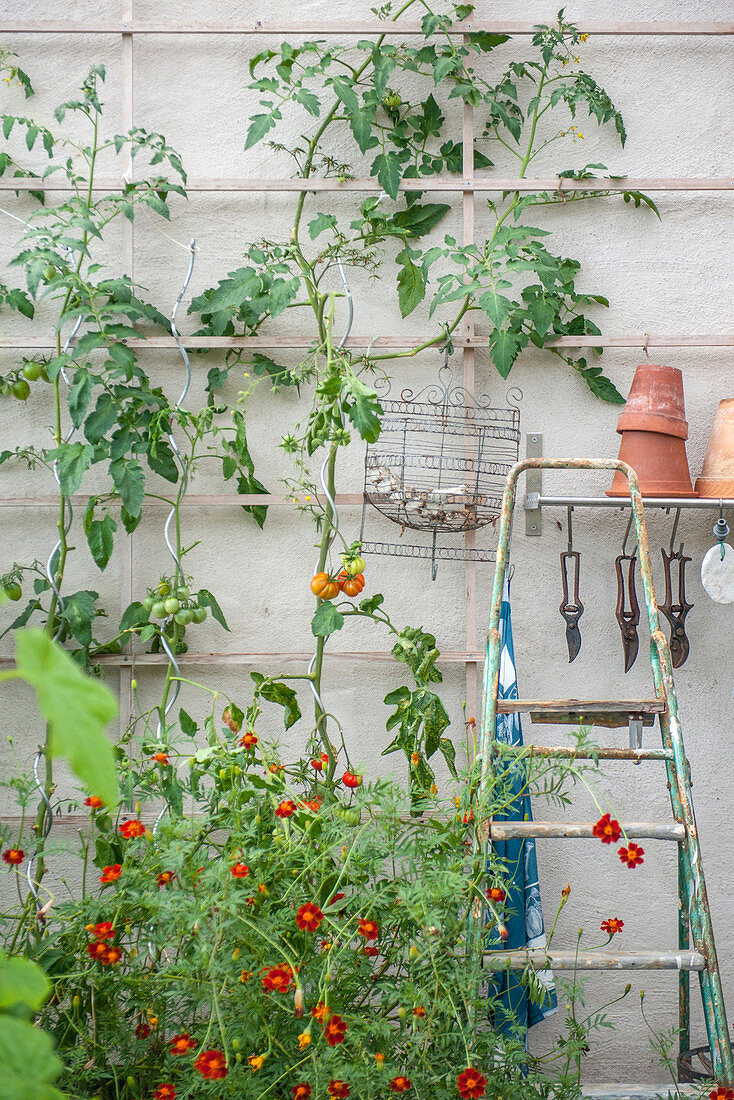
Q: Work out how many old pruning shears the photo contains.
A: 3